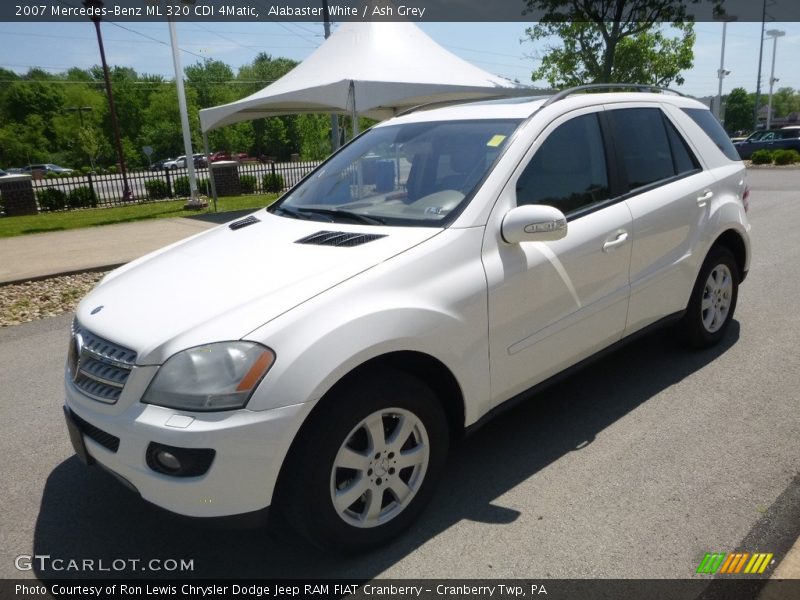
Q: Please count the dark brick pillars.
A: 2